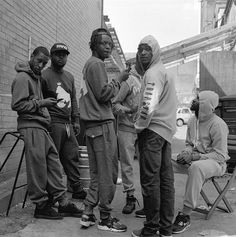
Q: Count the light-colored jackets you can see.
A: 2